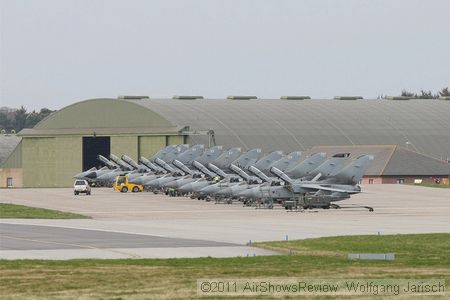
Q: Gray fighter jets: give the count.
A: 11